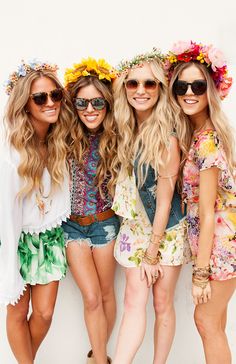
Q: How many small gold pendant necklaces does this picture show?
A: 1